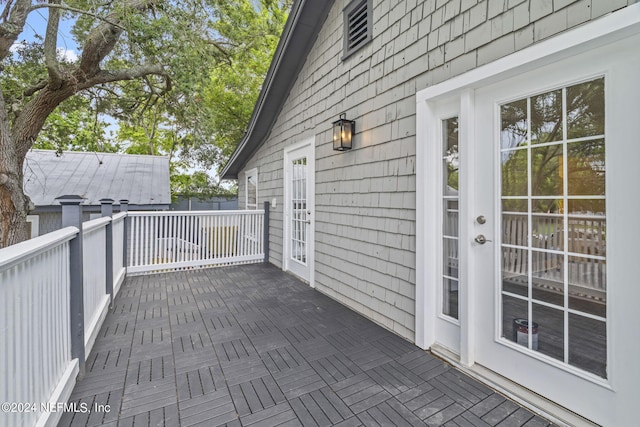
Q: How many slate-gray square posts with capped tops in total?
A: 3